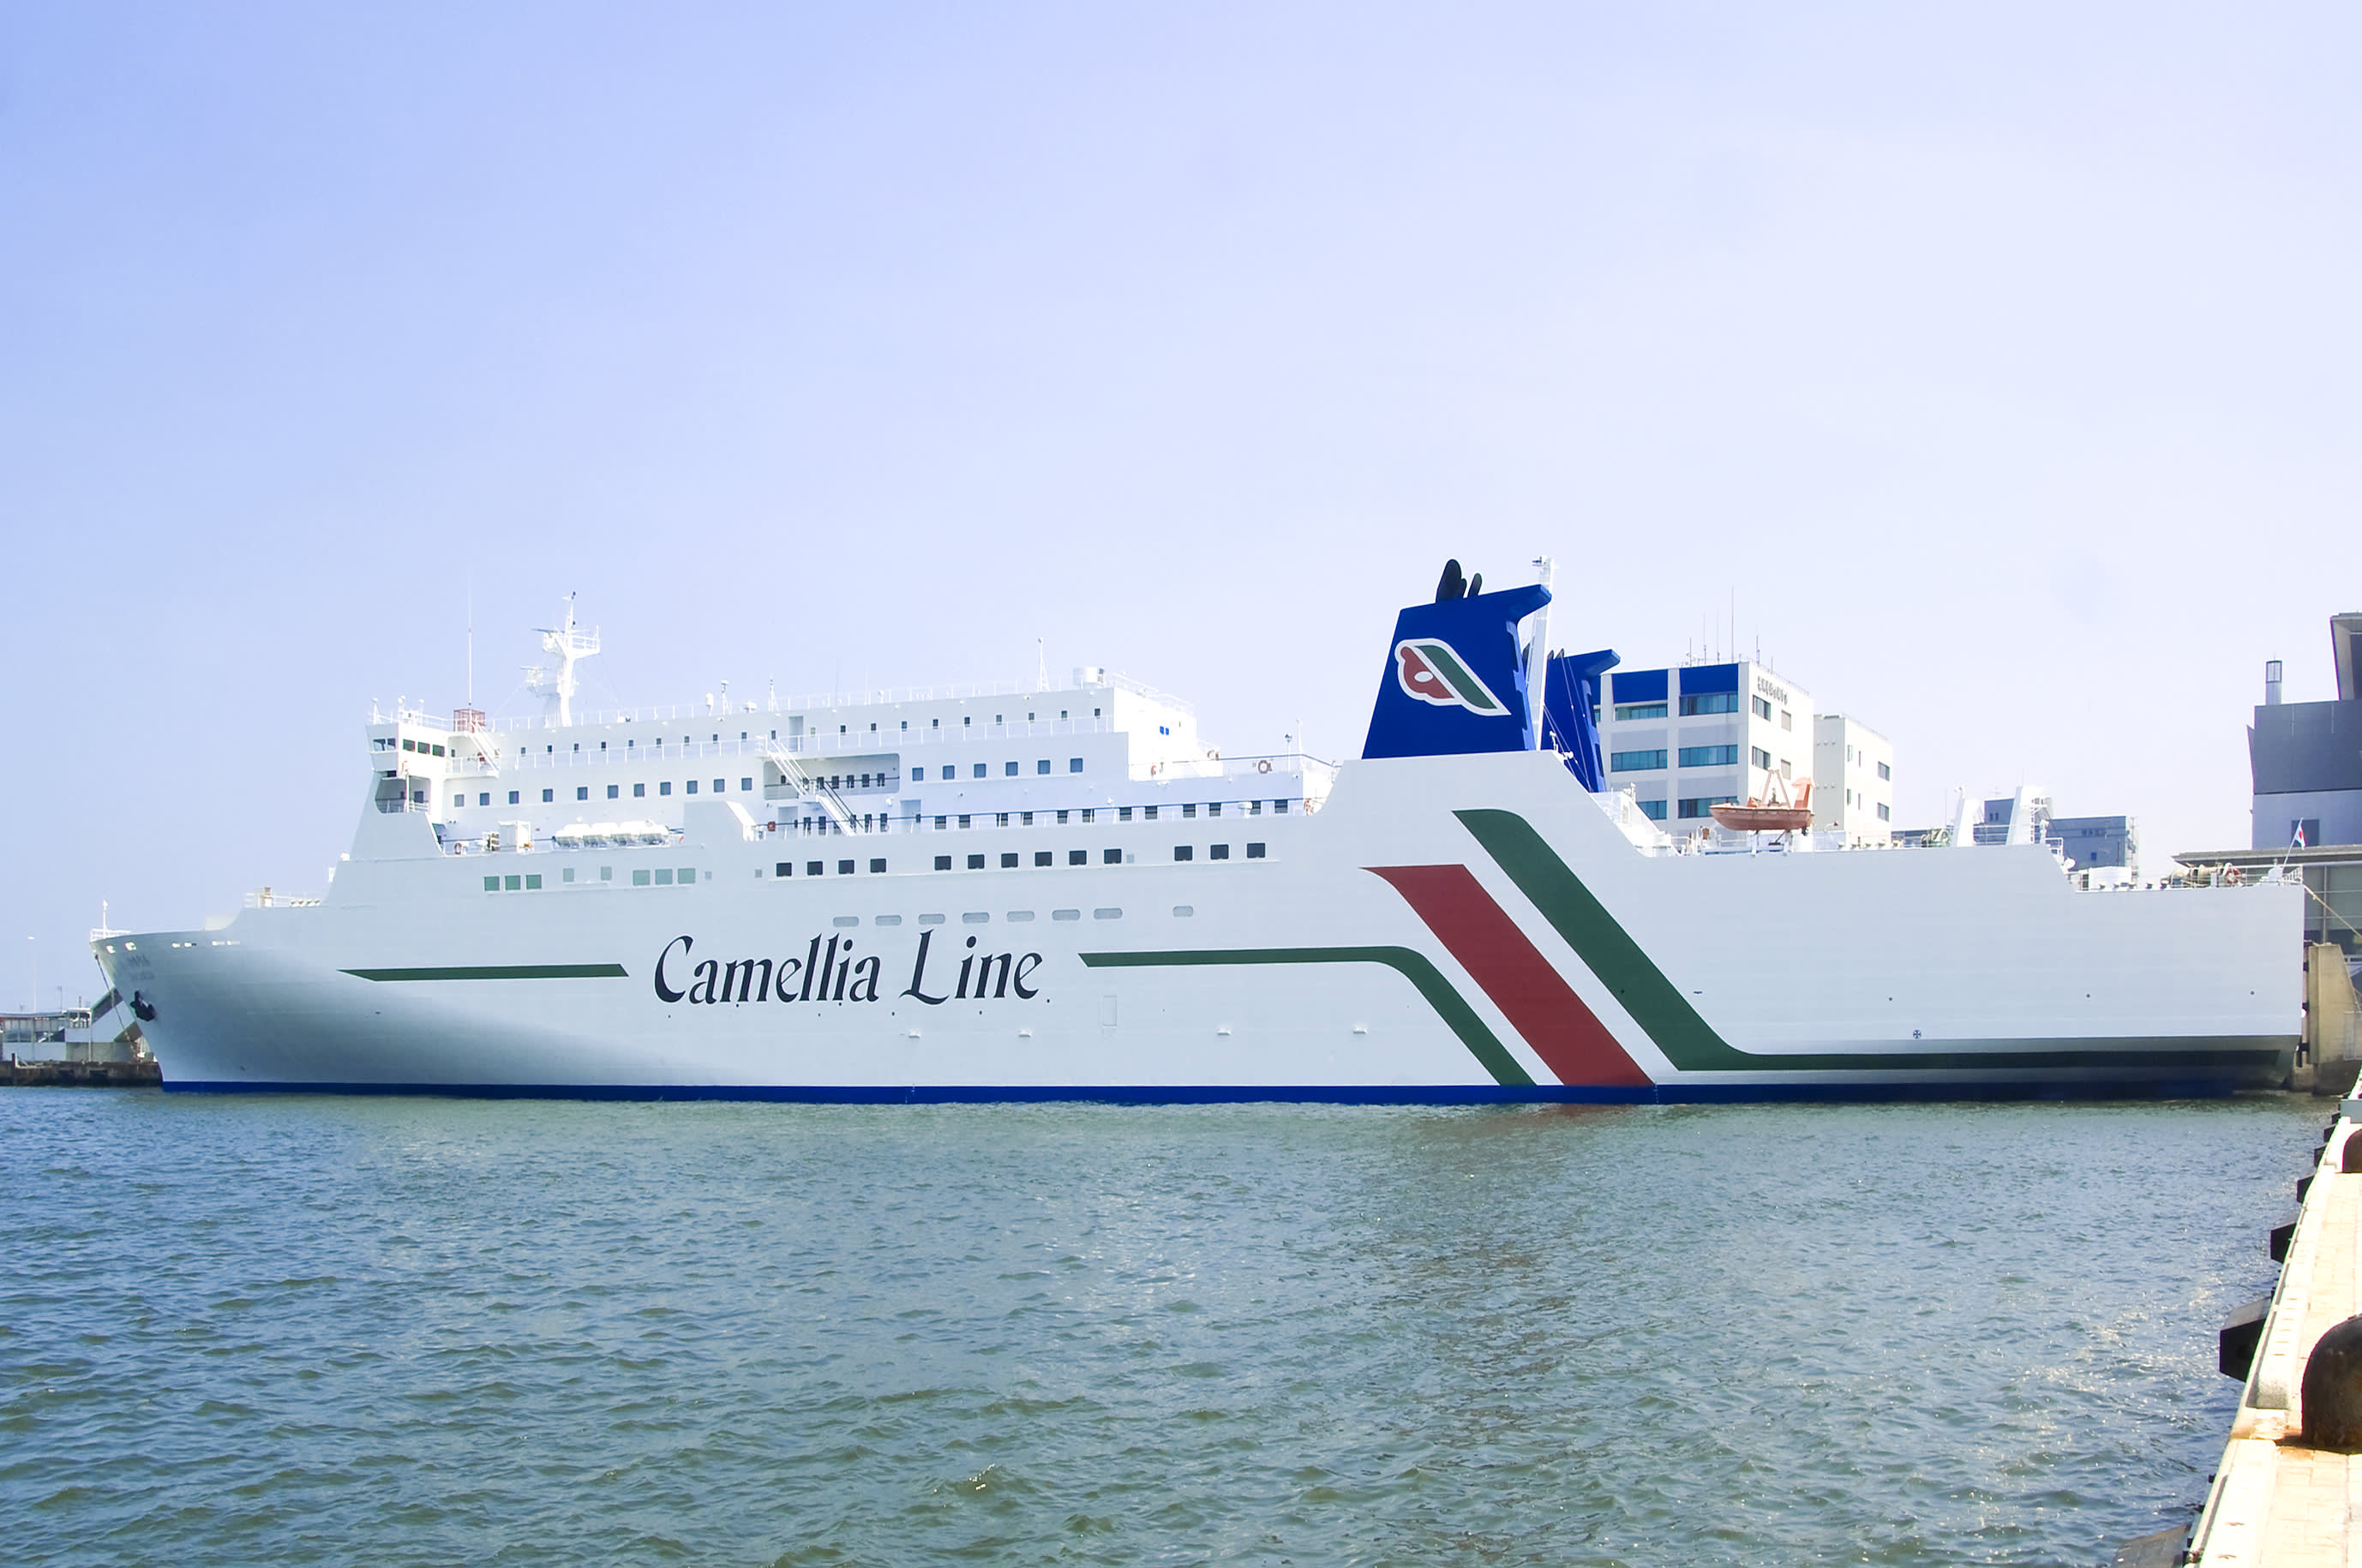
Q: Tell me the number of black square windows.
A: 13